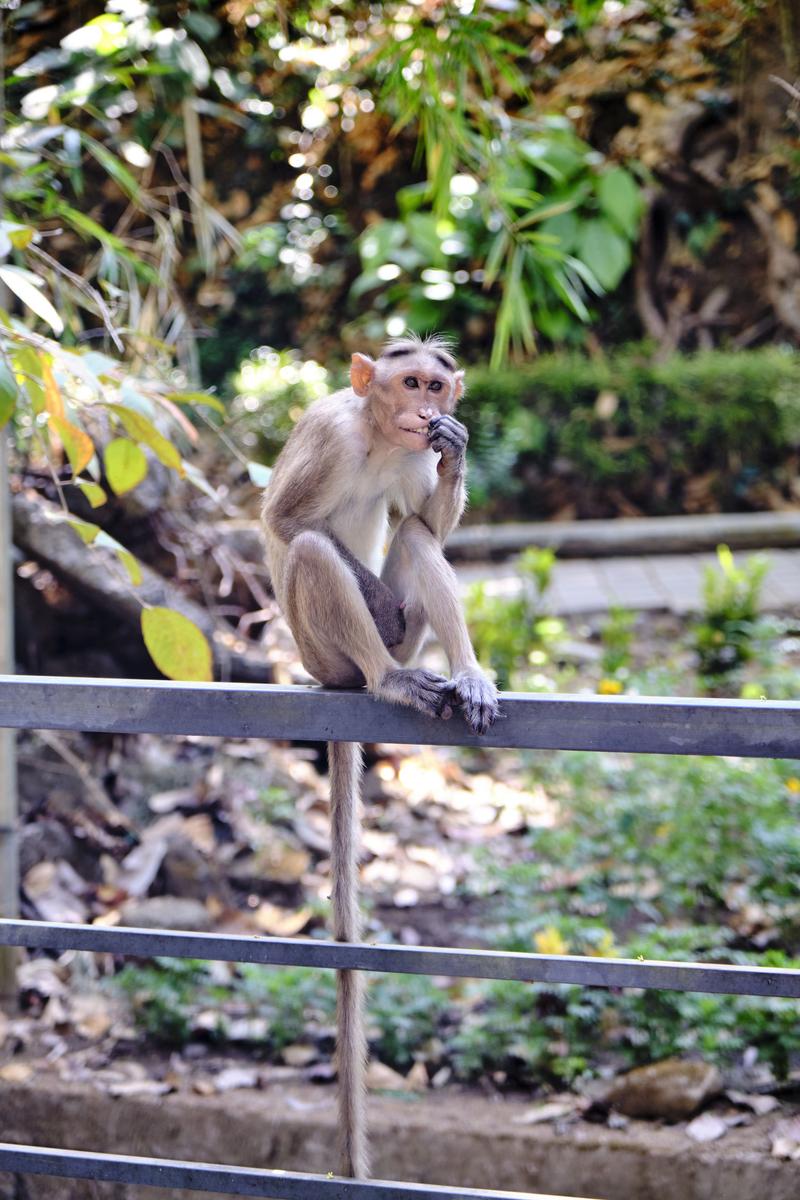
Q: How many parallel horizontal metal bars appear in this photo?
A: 3